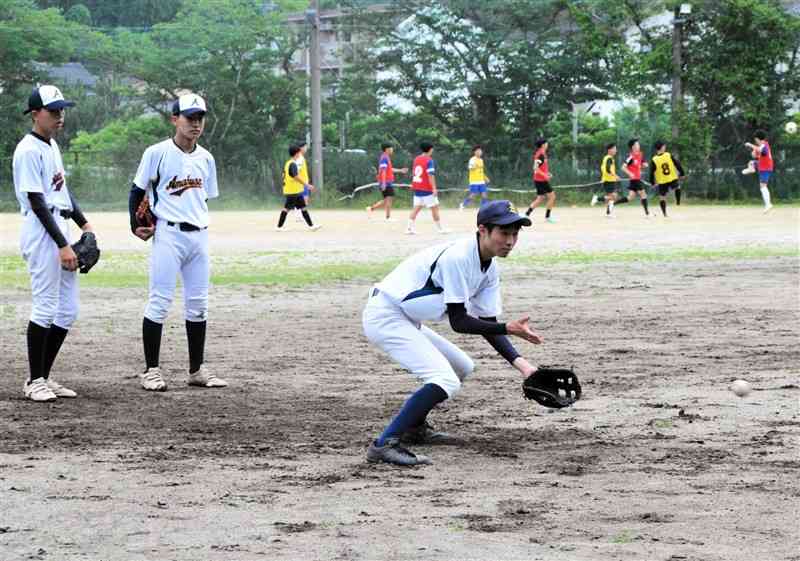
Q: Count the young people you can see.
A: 13